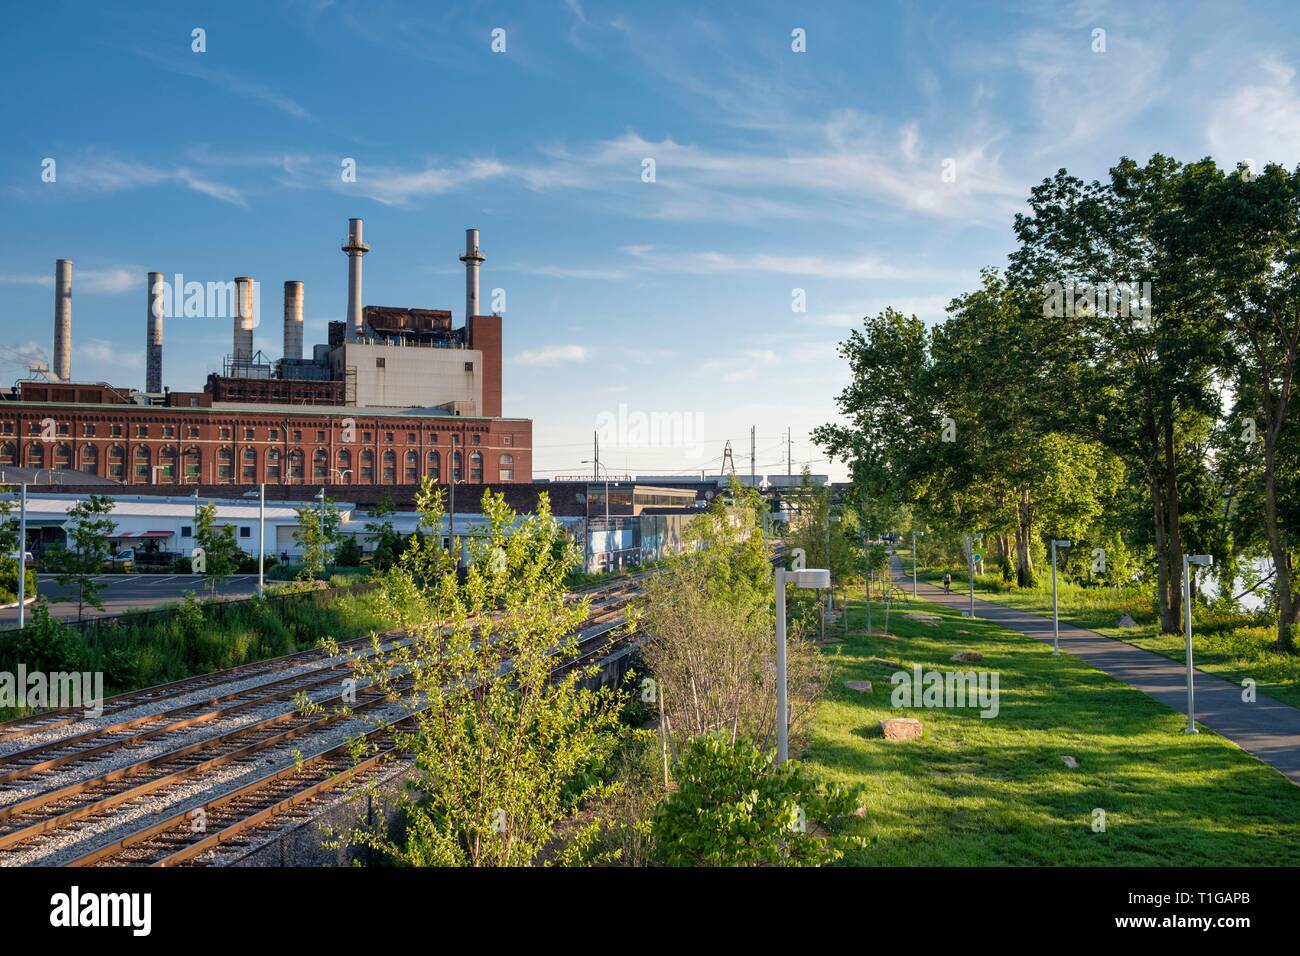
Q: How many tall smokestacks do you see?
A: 6